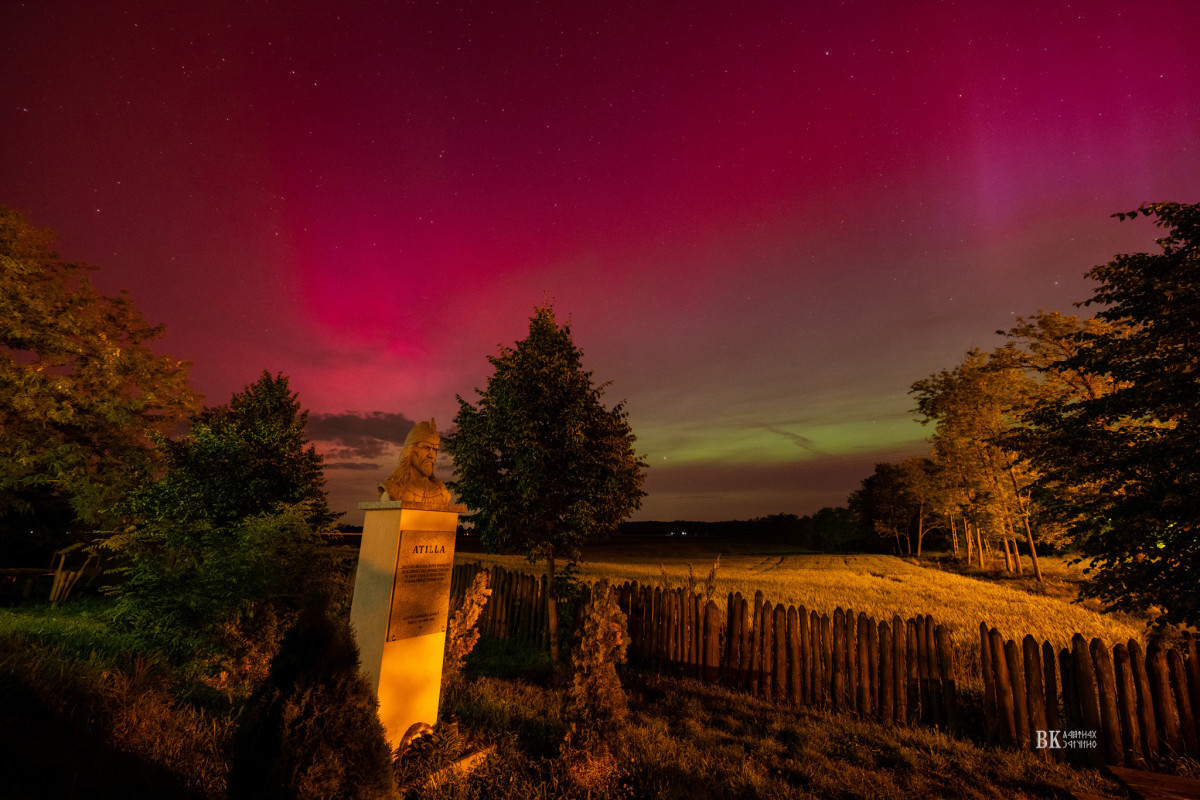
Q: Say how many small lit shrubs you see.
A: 2